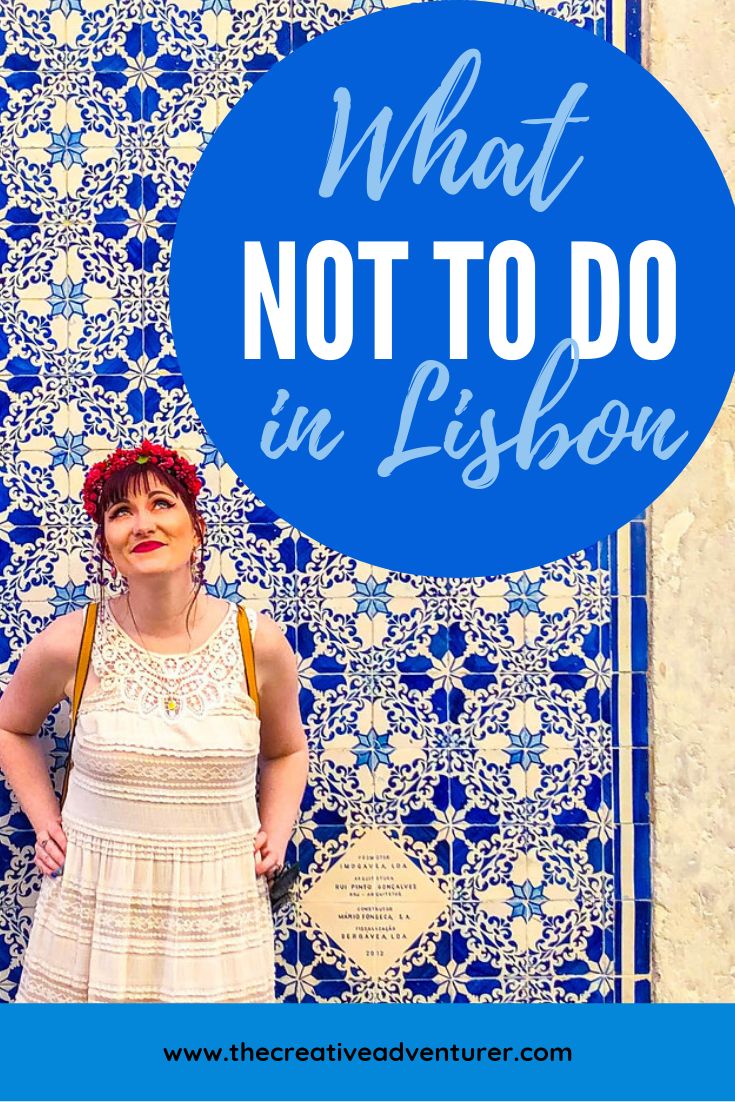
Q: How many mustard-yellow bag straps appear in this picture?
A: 2